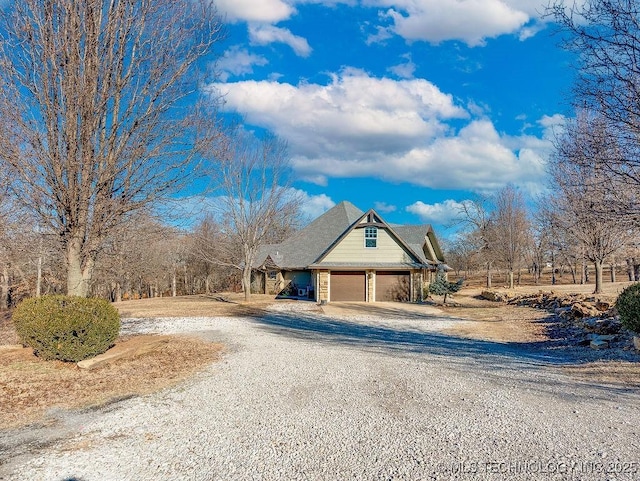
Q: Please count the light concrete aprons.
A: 1